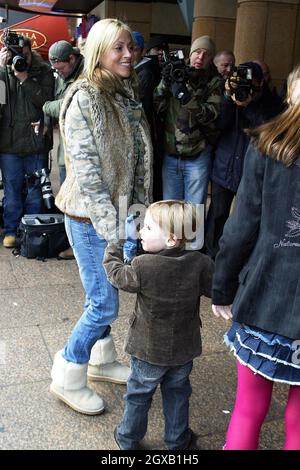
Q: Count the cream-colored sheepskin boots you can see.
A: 2